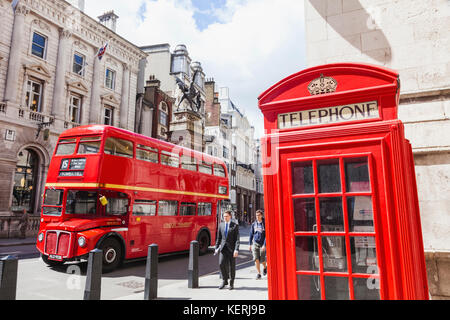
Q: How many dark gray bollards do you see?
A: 4